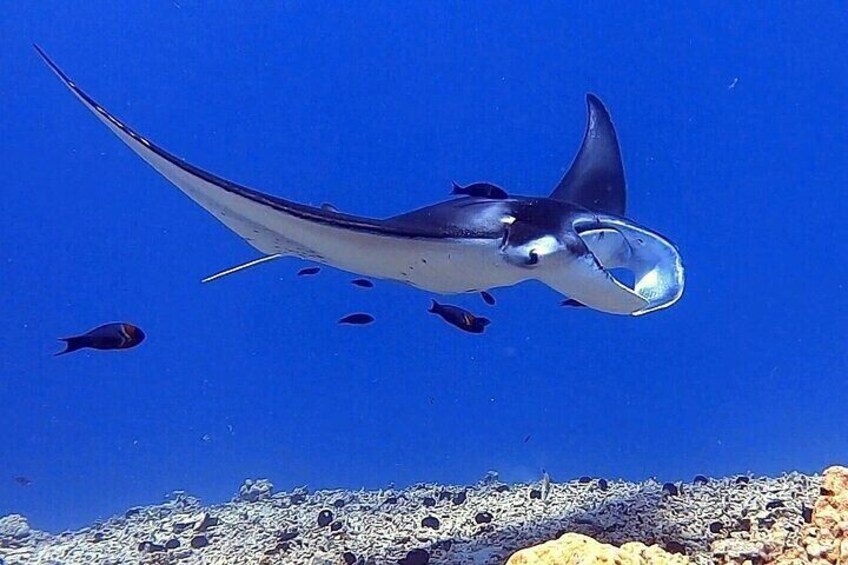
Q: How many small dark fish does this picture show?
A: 8